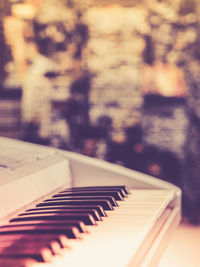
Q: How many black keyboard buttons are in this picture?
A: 14